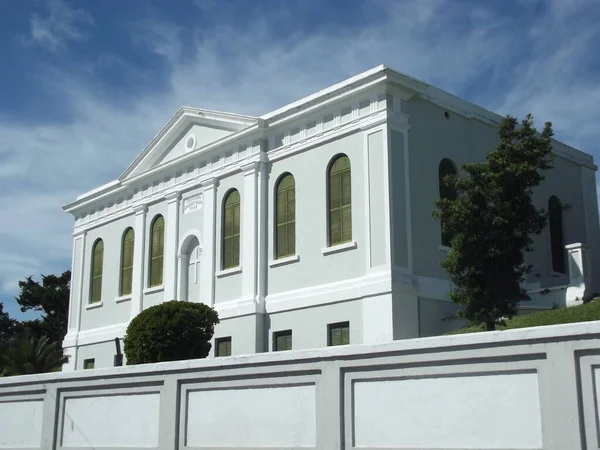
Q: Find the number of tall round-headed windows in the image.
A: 8